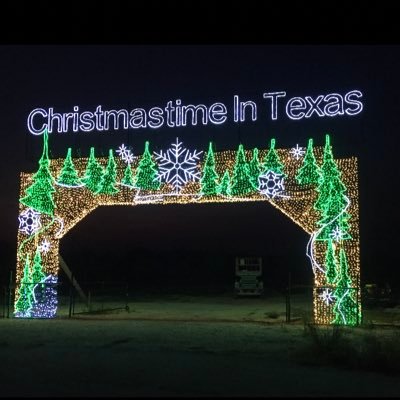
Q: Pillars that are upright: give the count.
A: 2